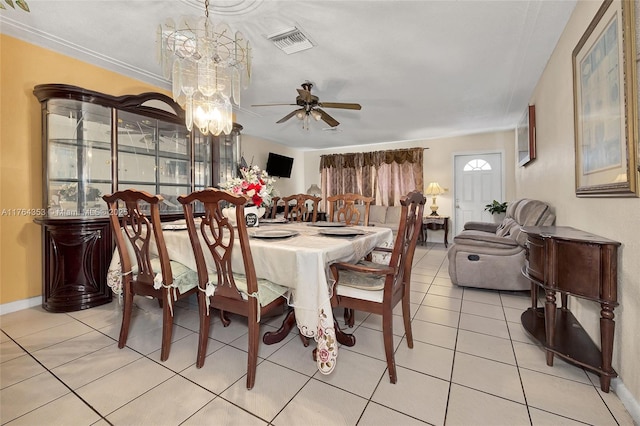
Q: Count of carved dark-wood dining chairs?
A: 6